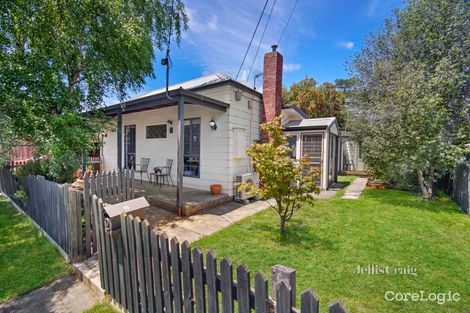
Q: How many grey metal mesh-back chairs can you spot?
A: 2